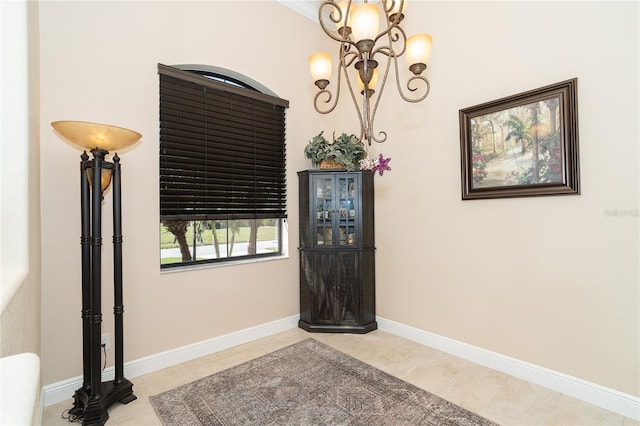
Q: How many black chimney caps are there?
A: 0